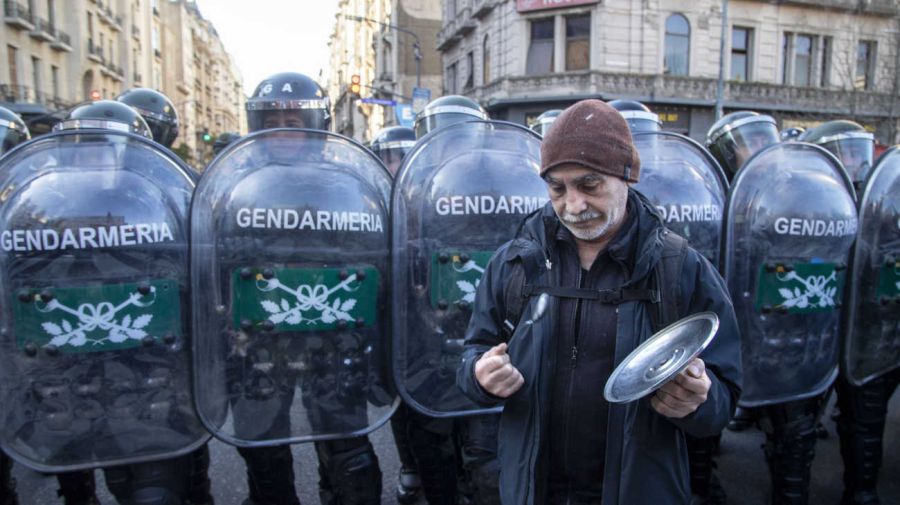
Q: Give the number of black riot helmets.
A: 12